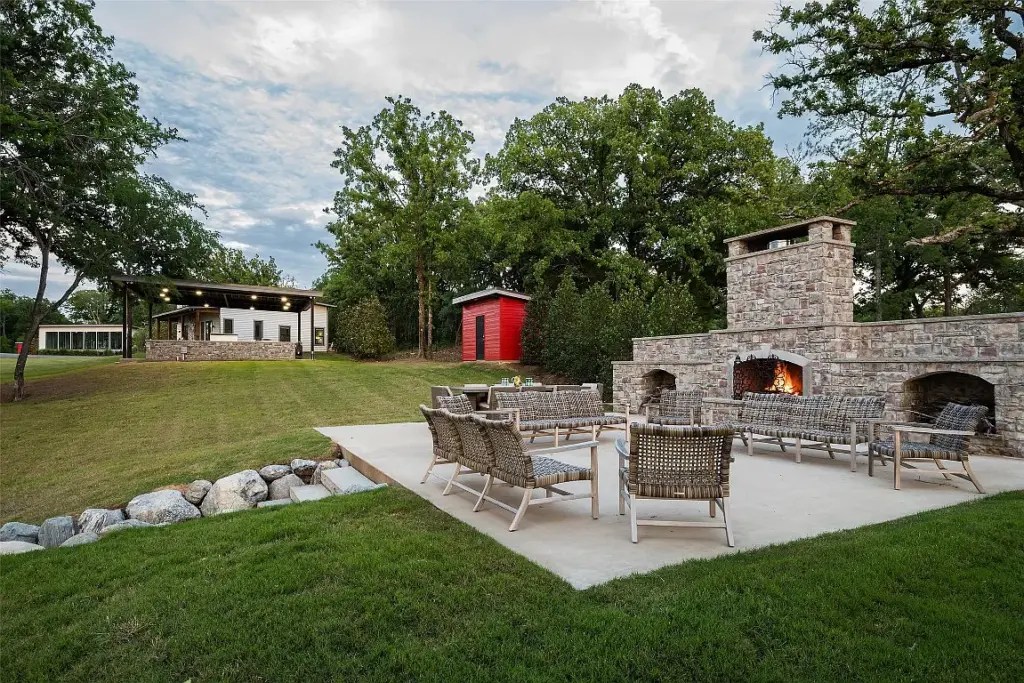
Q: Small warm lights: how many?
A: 10